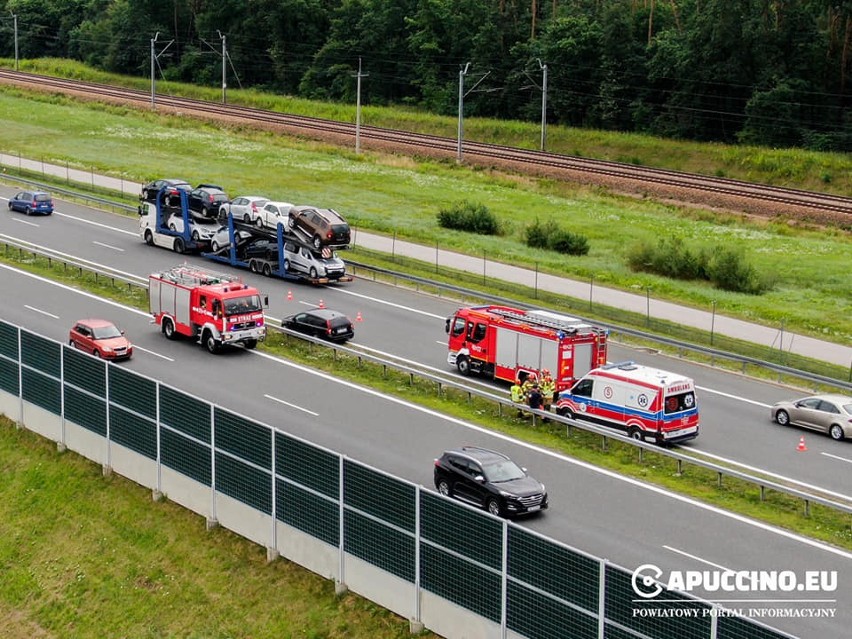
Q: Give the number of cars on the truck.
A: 9